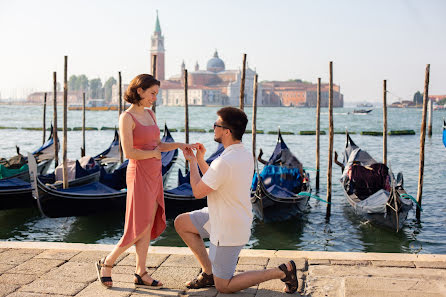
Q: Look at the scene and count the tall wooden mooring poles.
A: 13